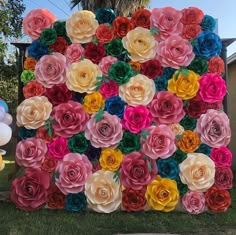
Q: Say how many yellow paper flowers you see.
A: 4